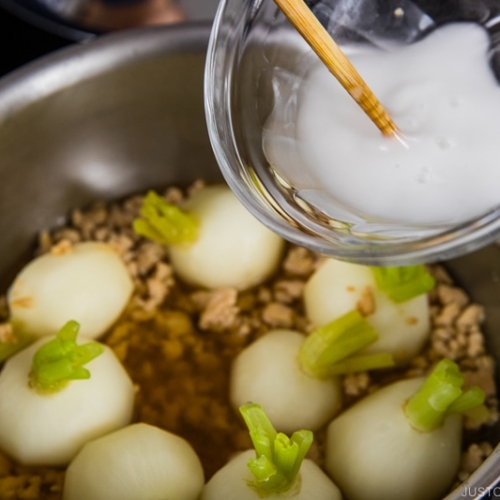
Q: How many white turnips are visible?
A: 8